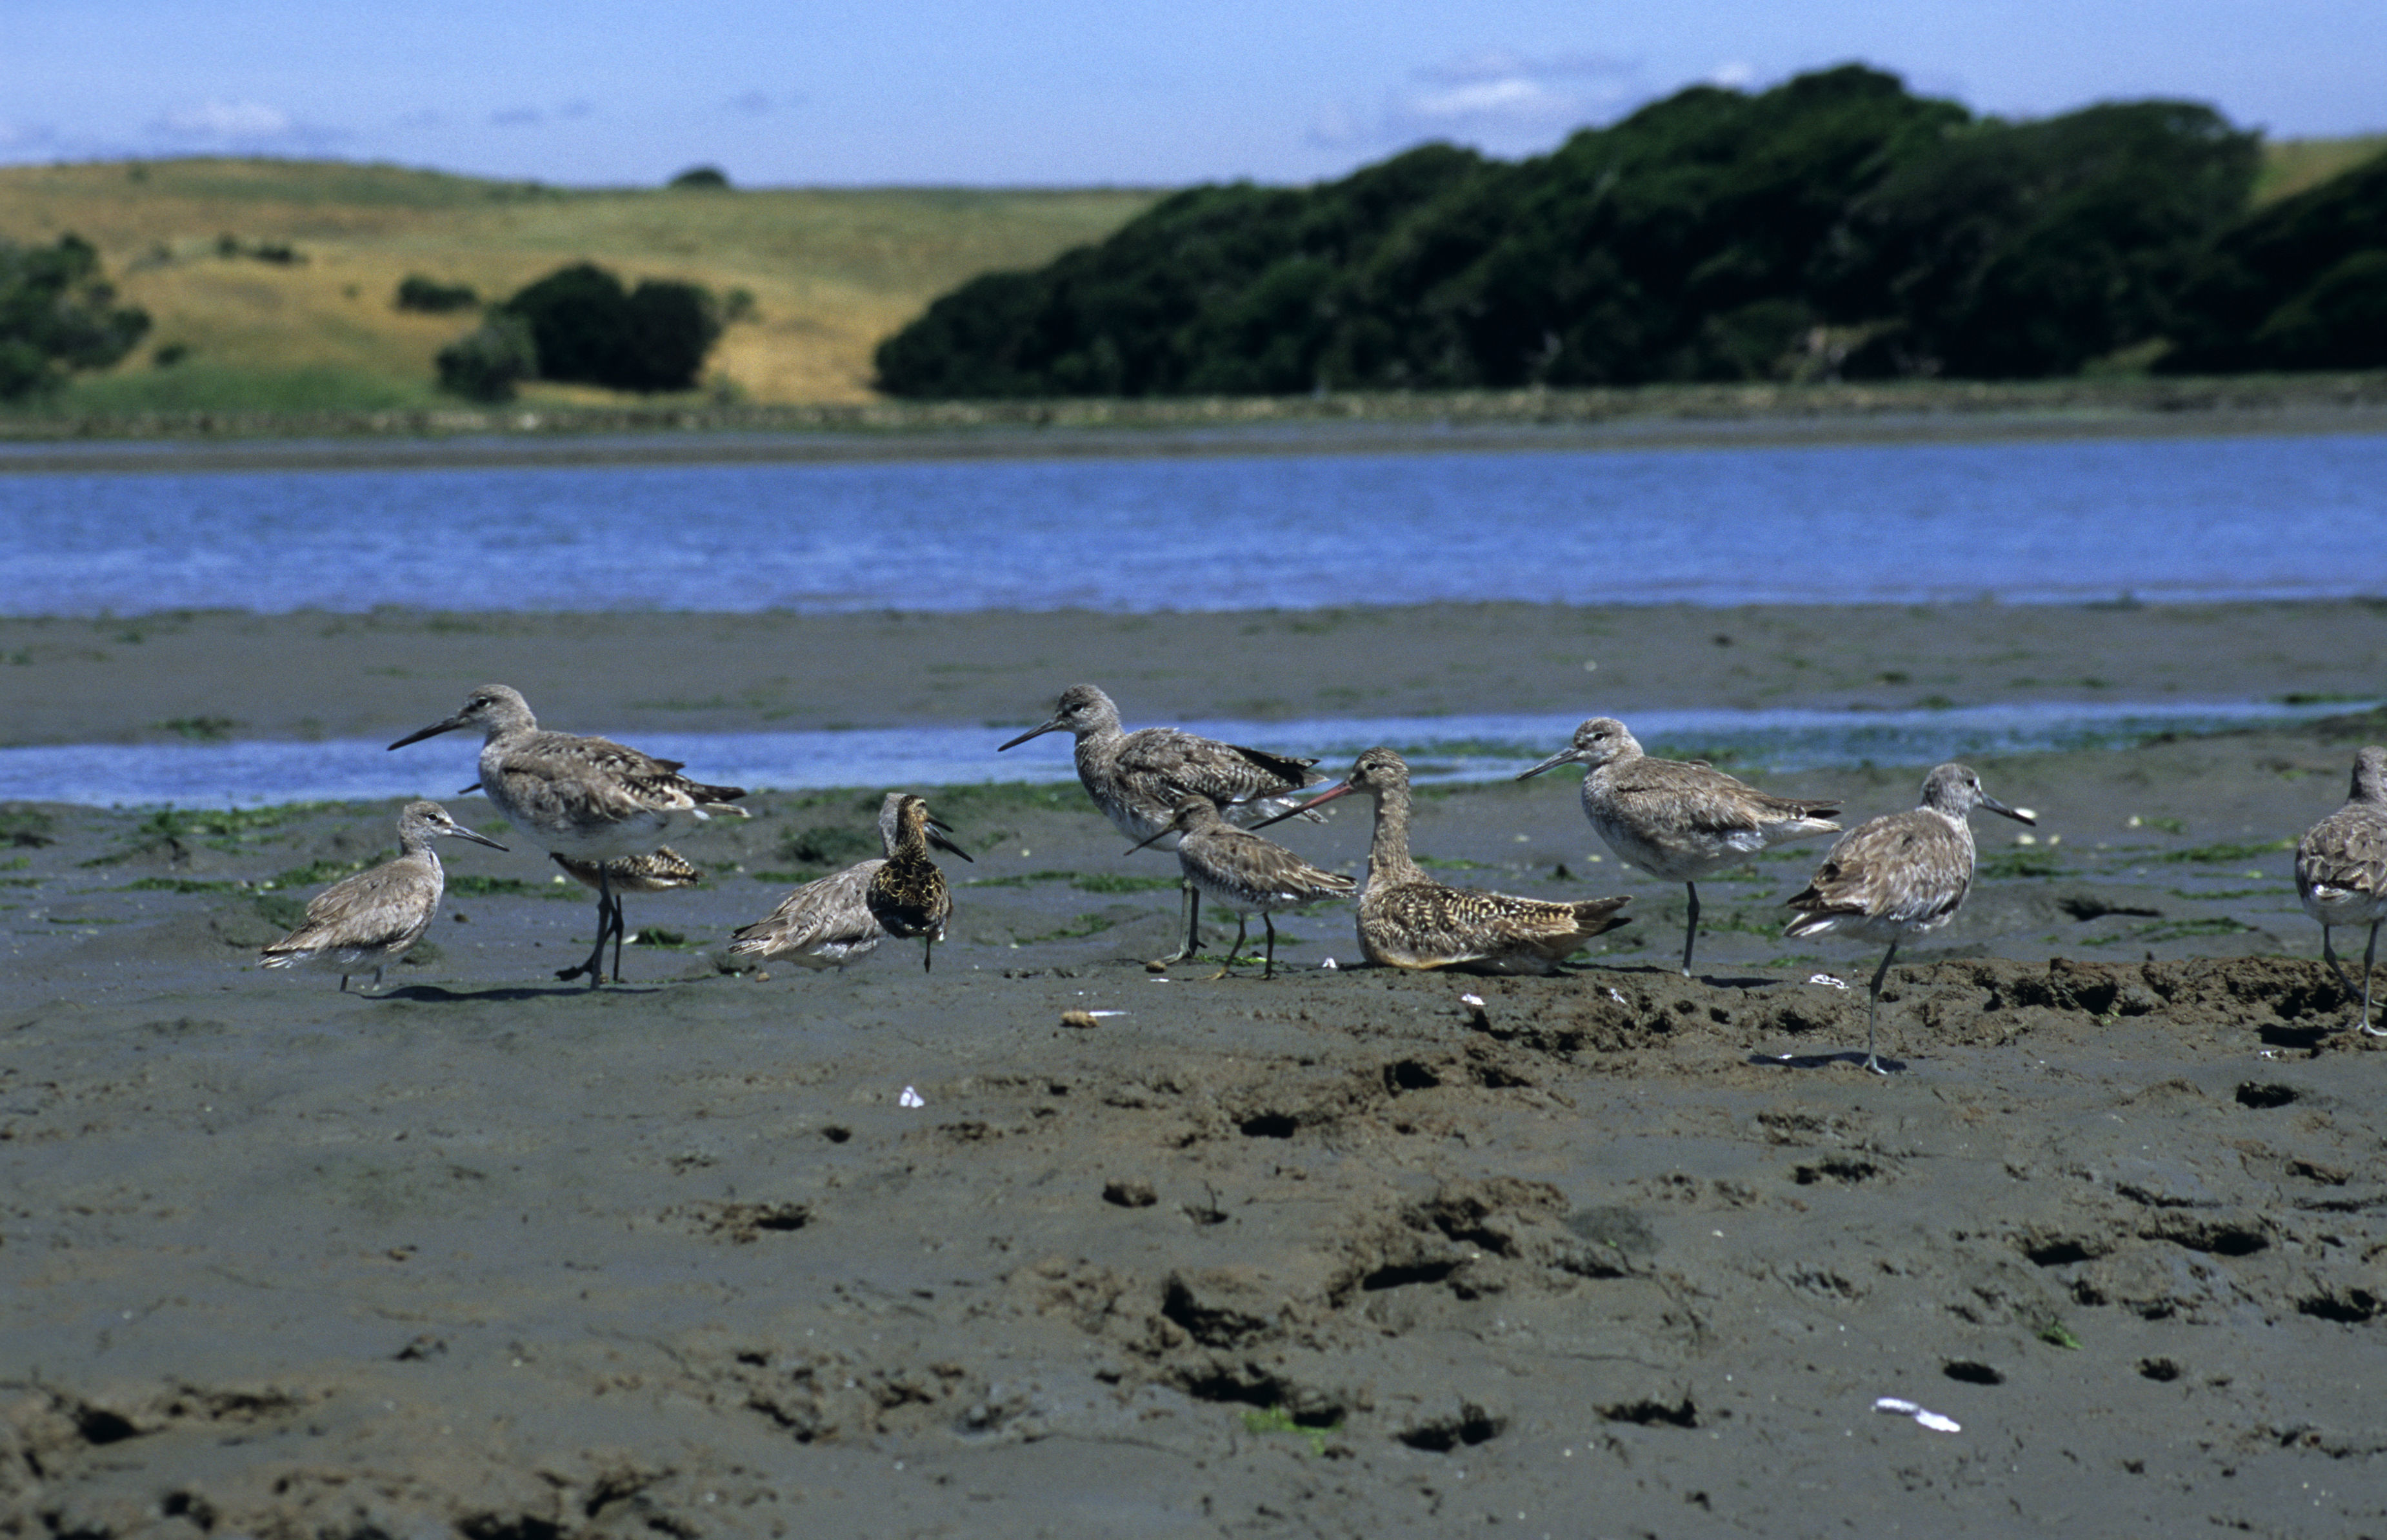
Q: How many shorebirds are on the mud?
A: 11